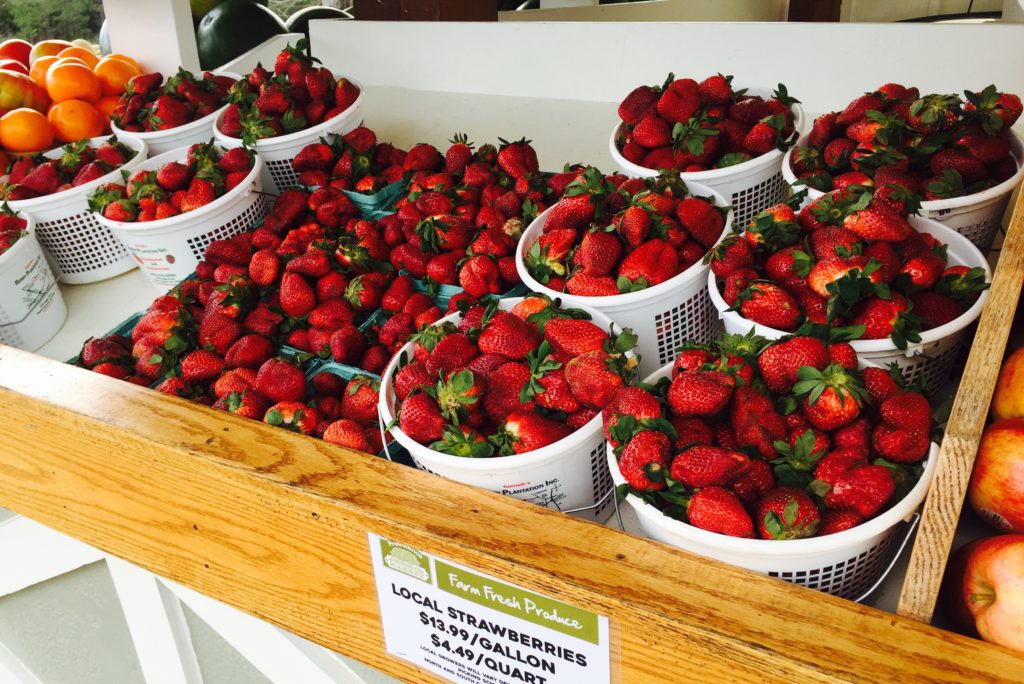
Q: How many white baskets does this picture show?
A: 11